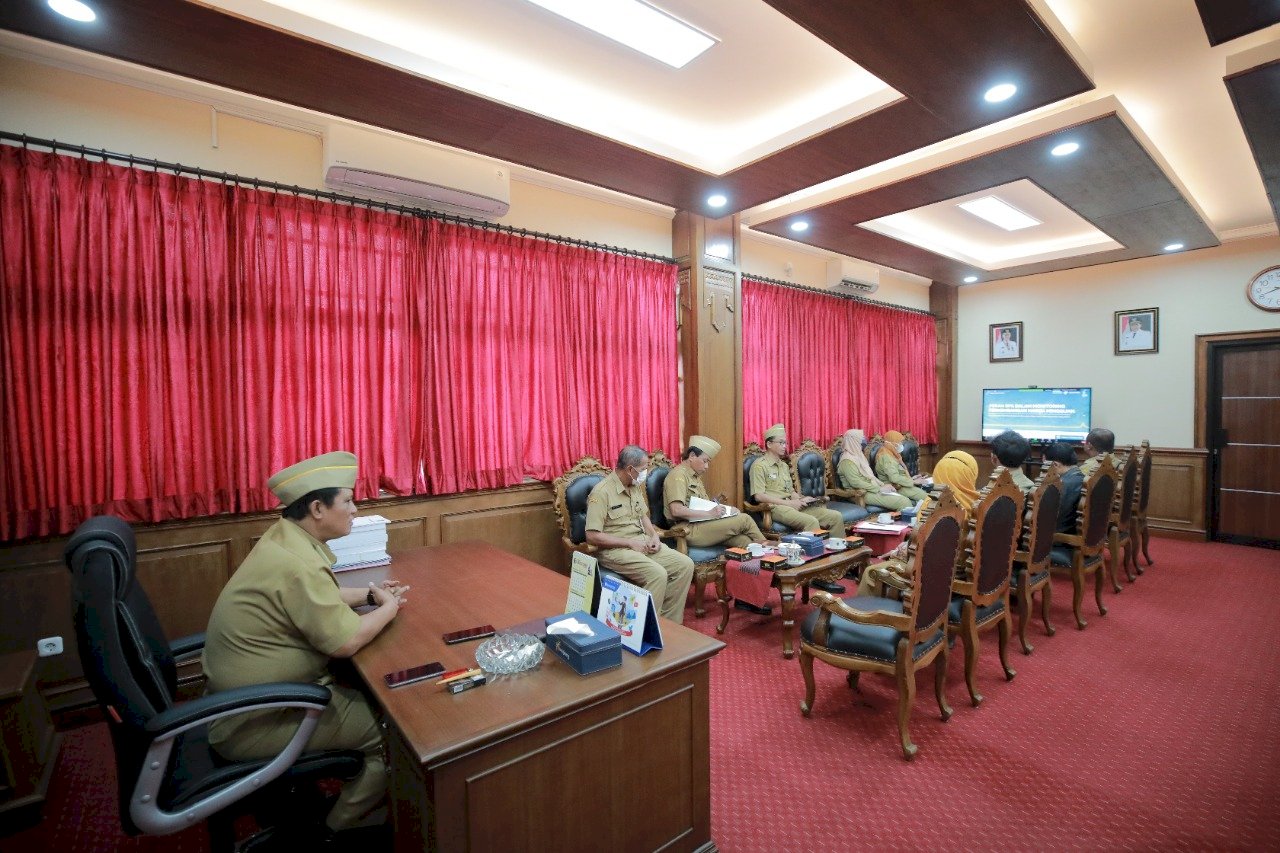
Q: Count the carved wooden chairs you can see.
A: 13